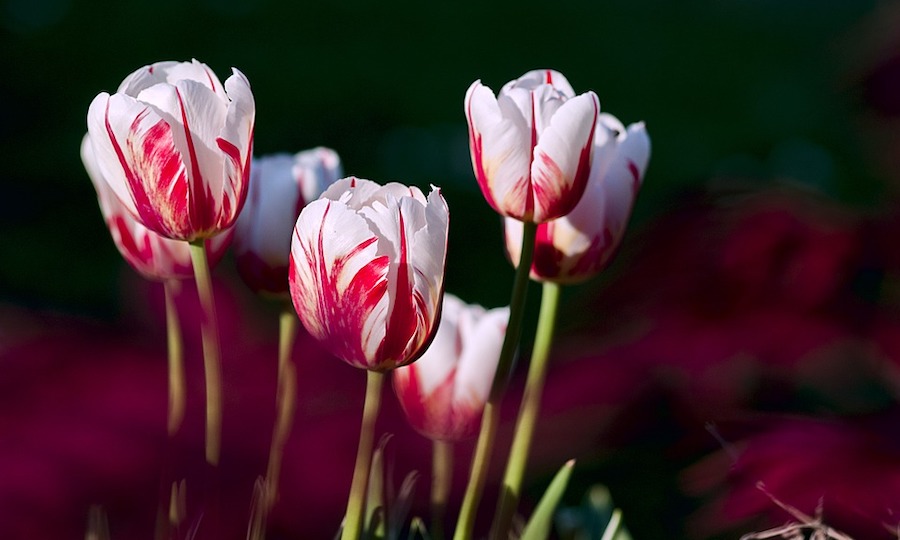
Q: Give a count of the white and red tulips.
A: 7